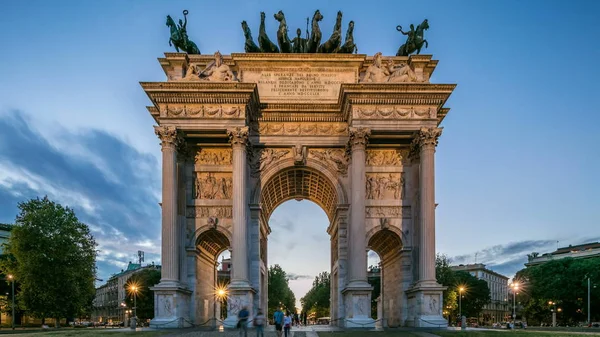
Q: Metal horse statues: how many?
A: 8